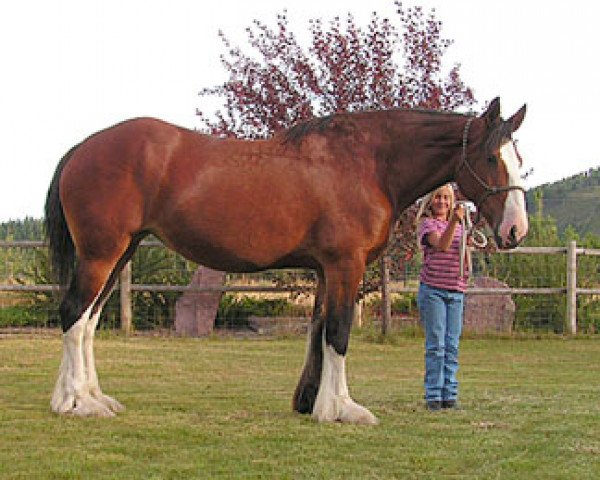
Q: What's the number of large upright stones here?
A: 2